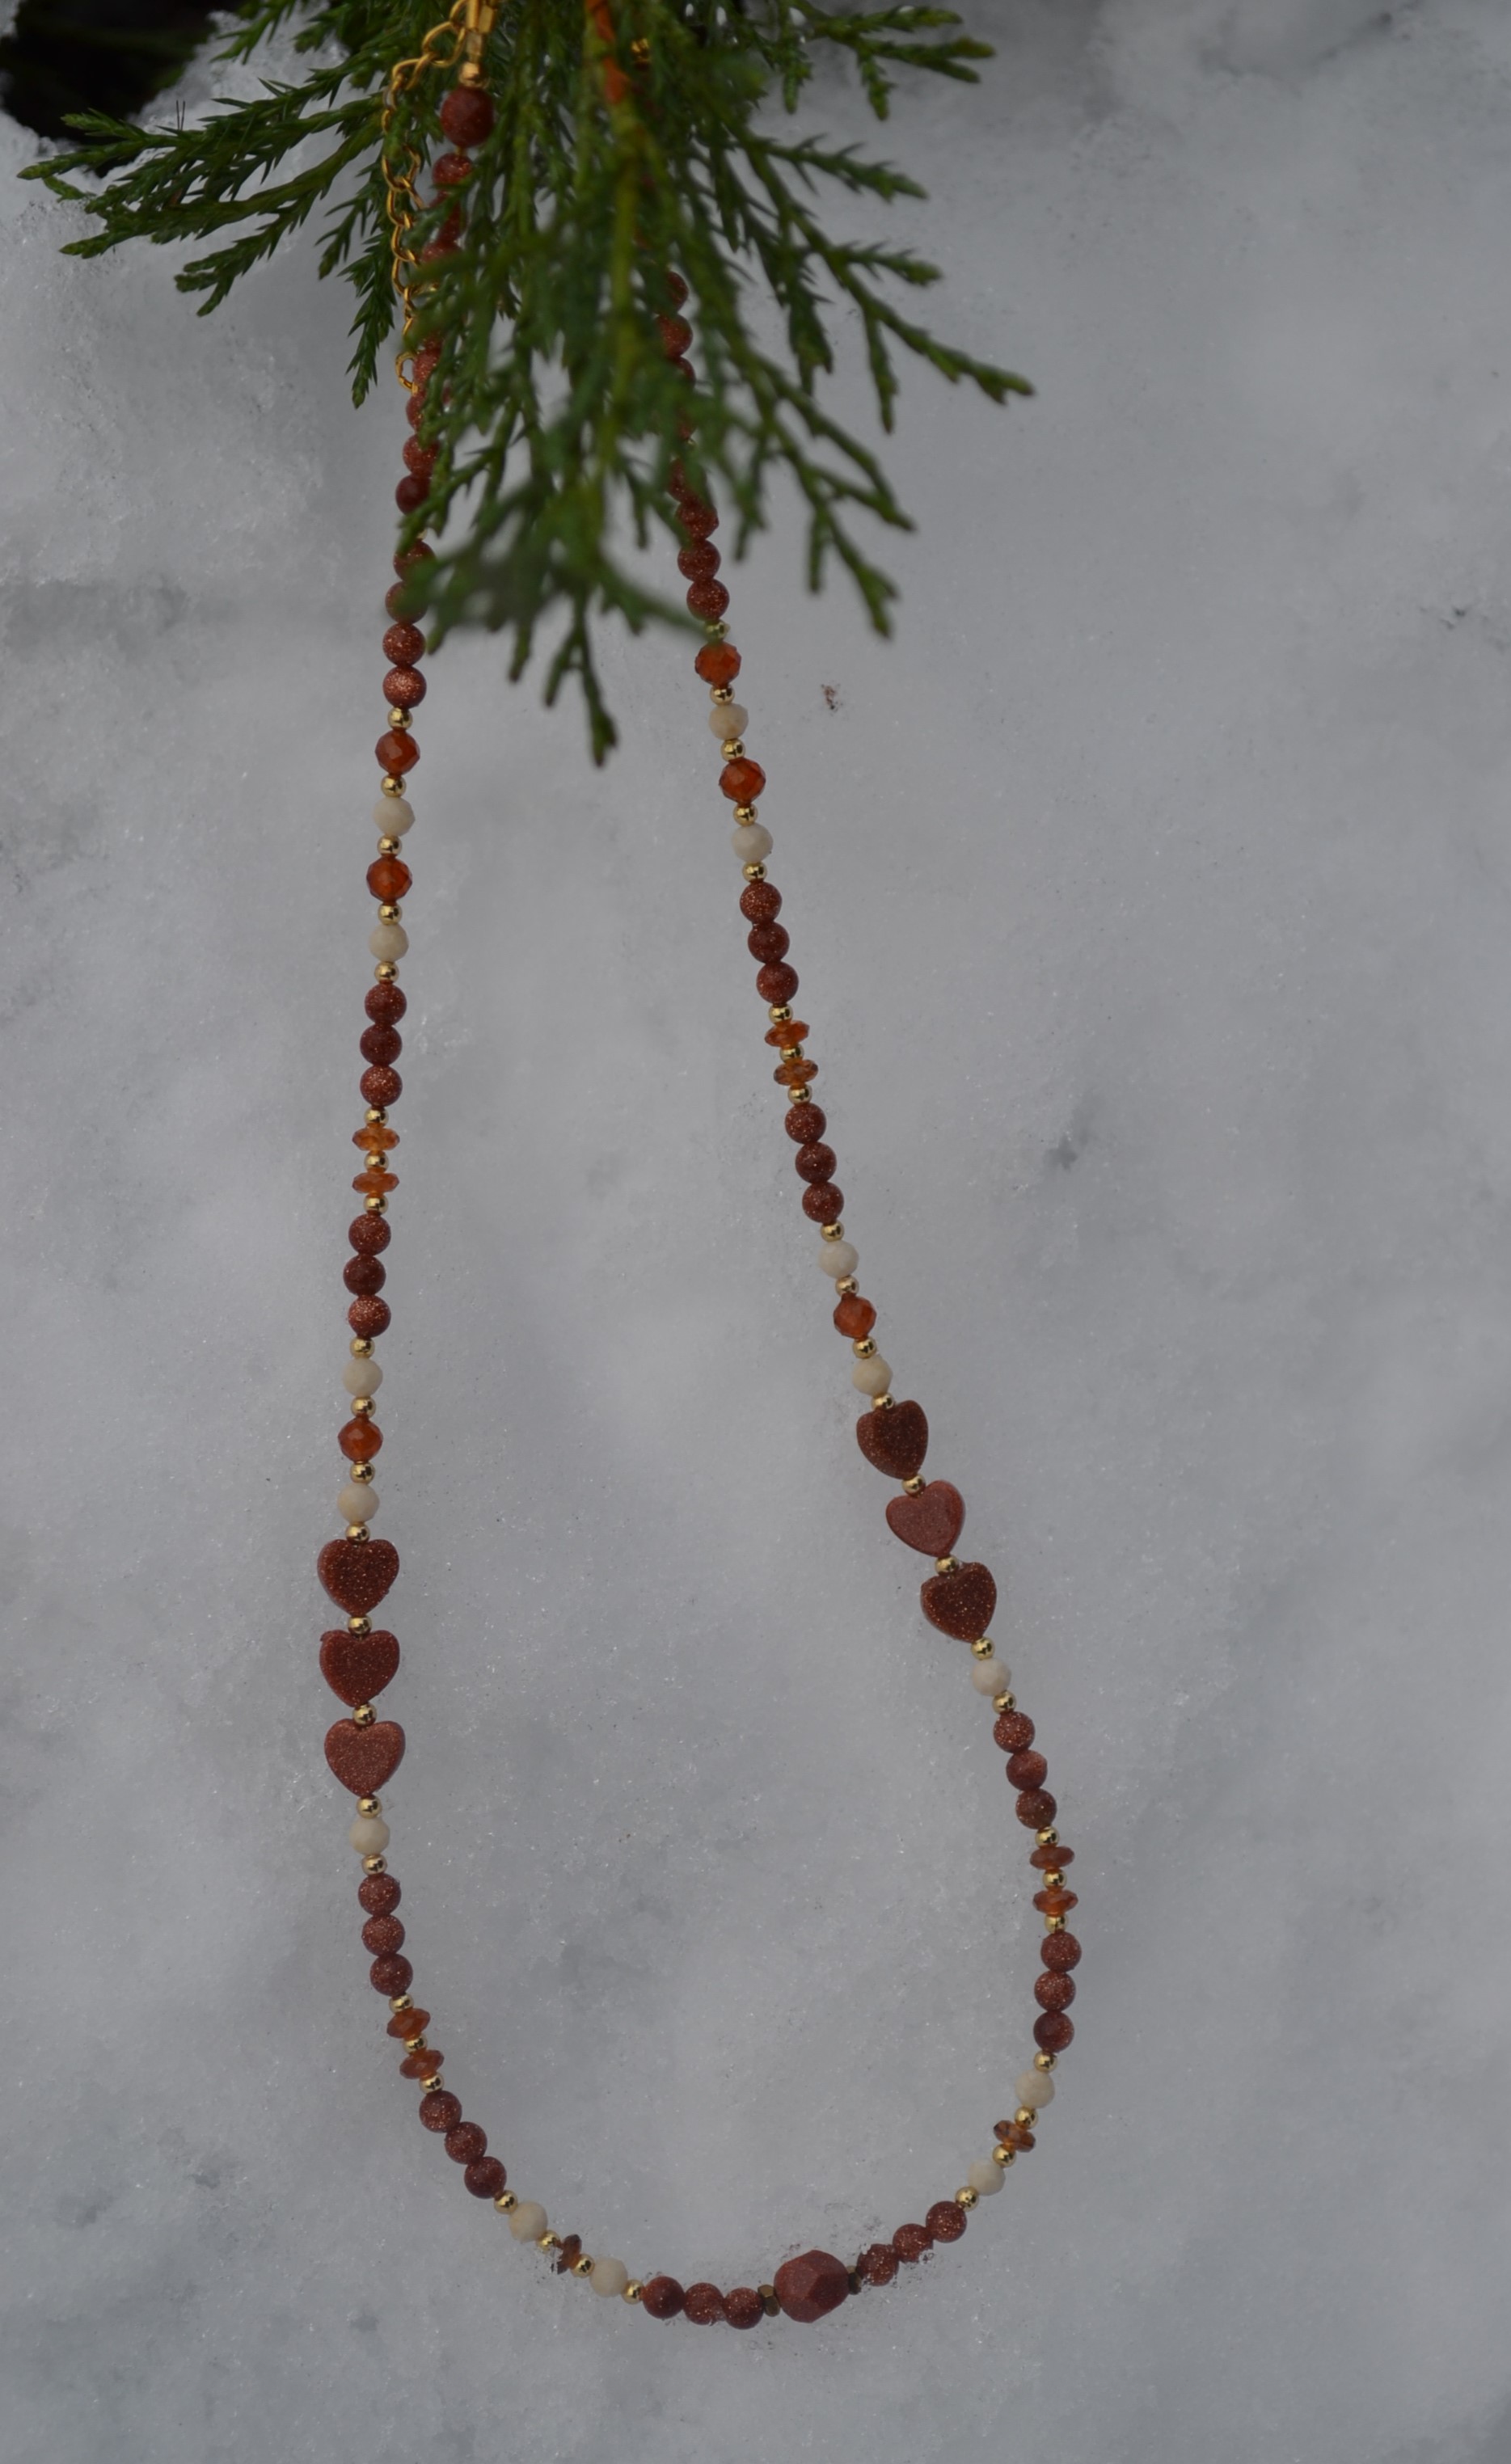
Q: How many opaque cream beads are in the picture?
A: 14